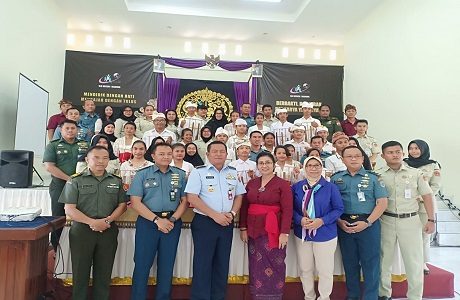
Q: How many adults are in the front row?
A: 7